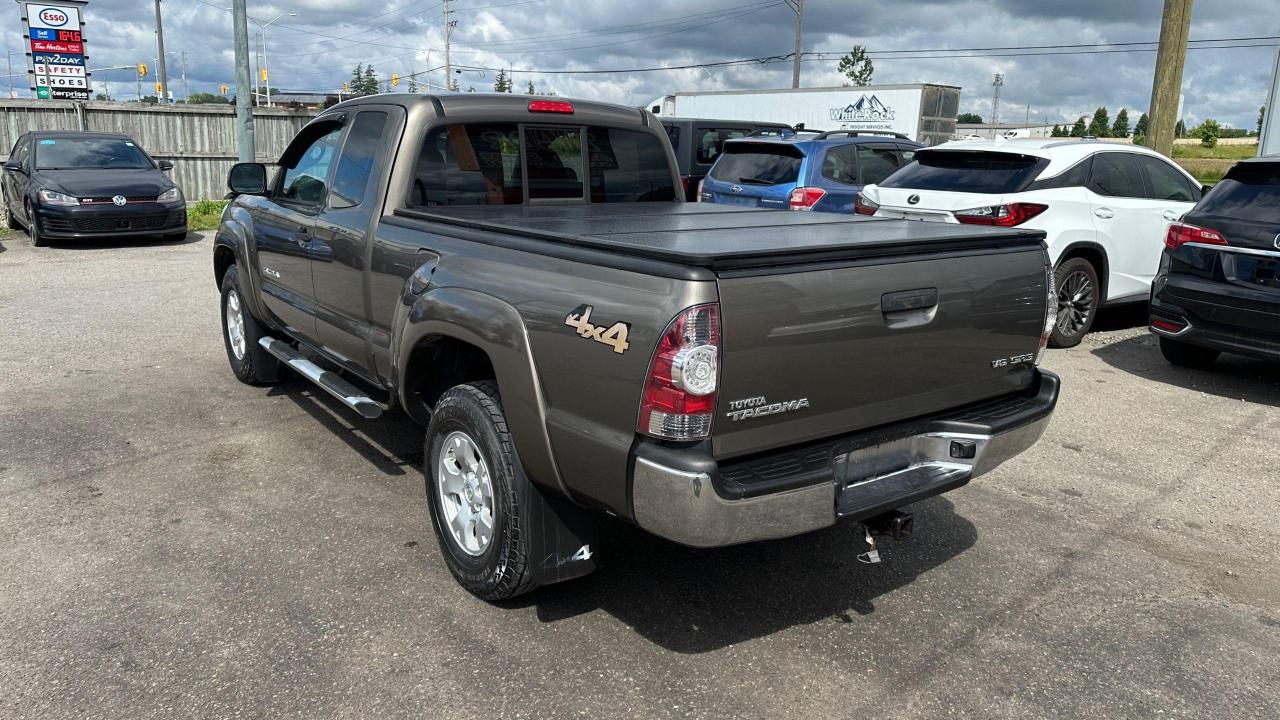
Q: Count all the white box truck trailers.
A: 1